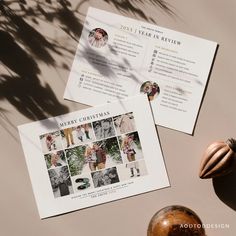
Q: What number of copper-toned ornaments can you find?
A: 2